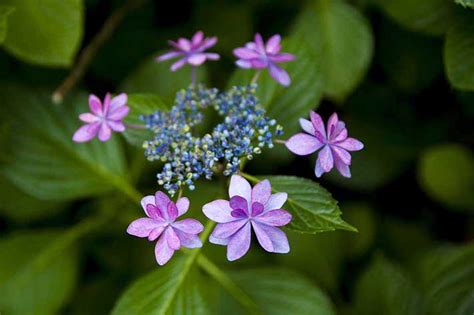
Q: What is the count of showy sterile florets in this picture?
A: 6